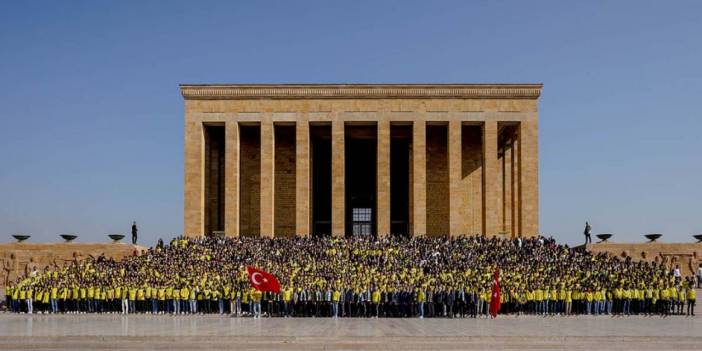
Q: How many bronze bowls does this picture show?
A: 6